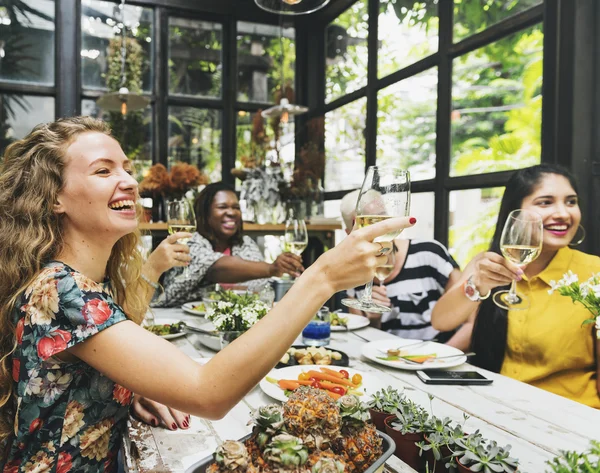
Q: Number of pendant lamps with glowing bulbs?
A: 3